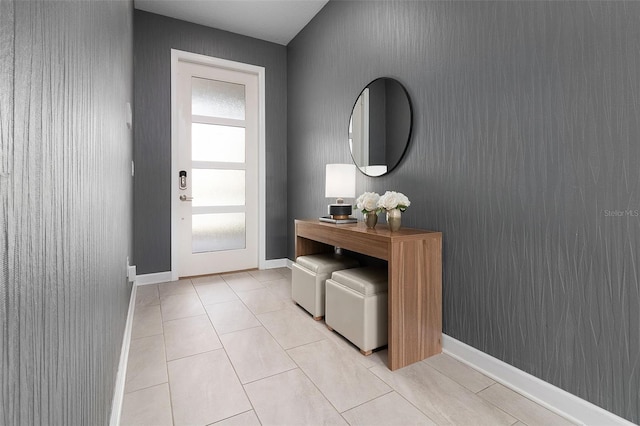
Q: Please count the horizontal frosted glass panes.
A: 4